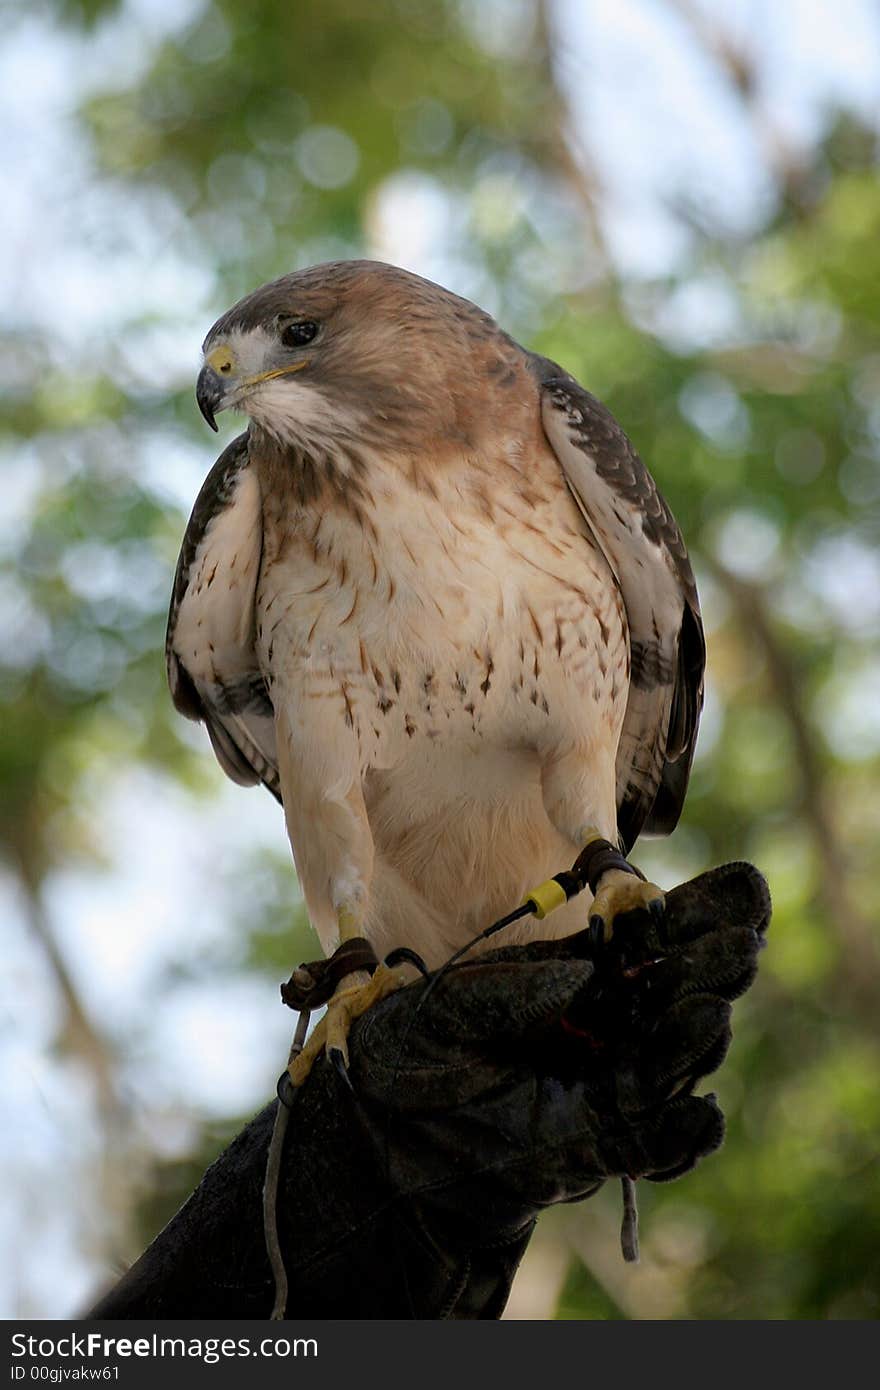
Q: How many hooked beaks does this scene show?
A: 1